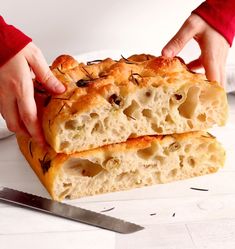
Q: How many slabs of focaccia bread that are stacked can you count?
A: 2